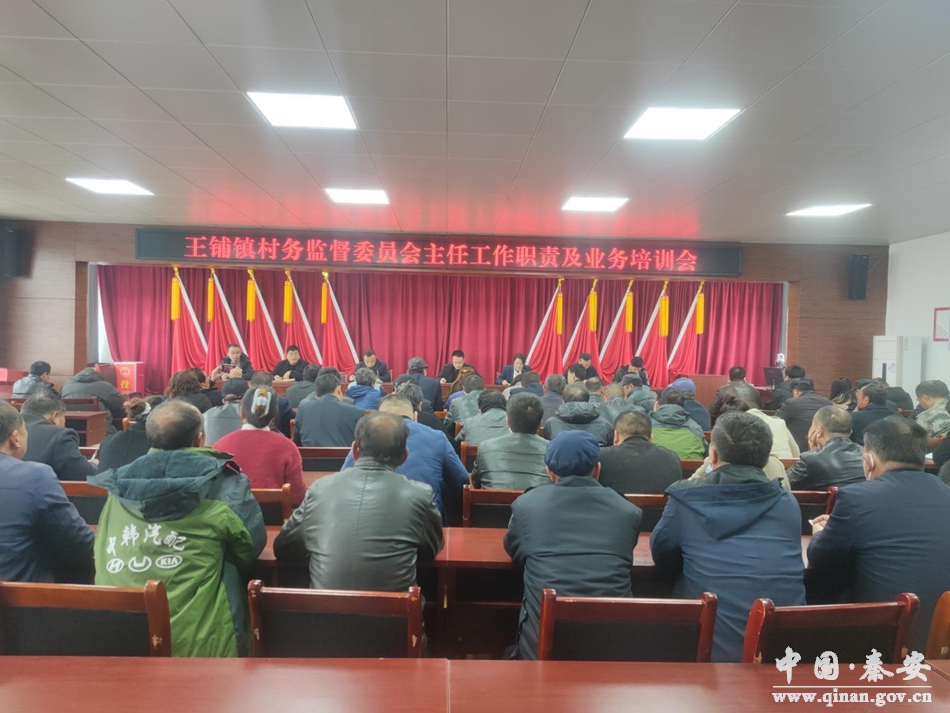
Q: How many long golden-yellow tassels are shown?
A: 10